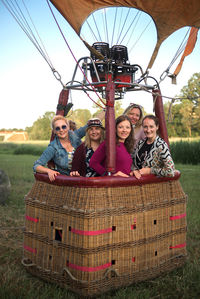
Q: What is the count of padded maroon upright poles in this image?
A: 3